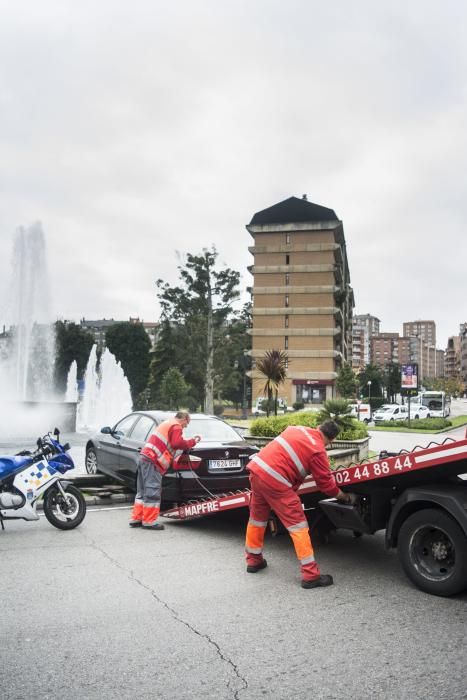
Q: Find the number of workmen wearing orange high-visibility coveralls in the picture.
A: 2